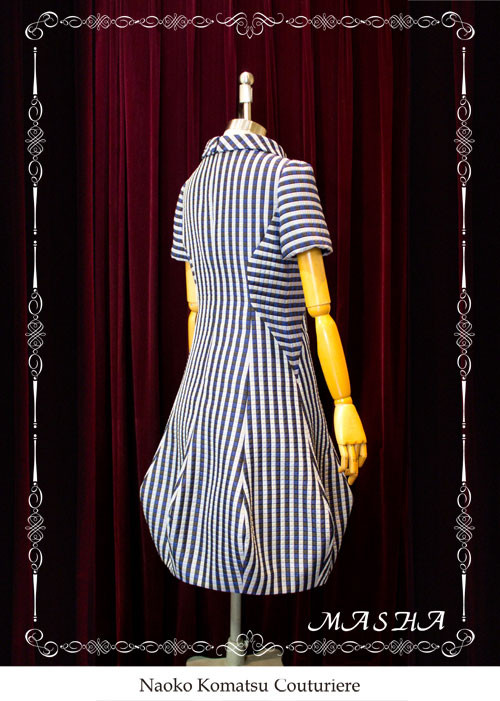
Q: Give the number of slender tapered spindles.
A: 12